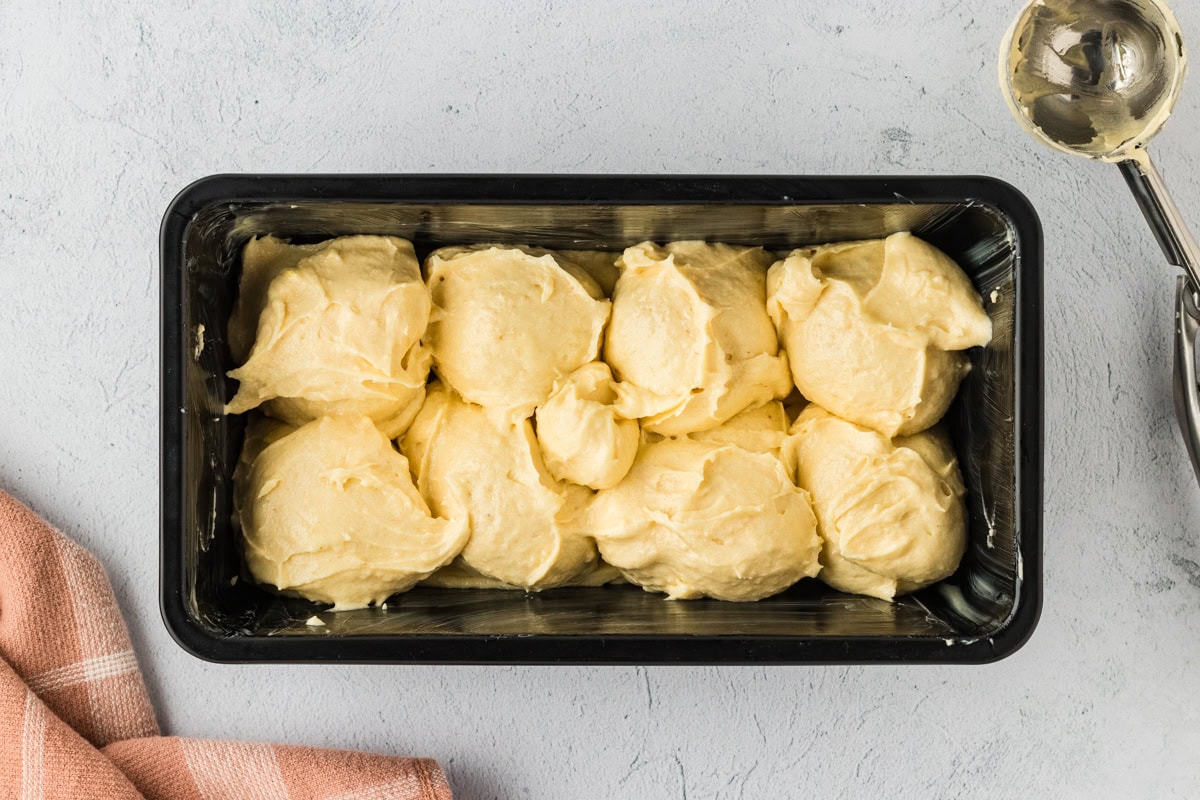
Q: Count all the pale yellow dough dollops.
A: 9